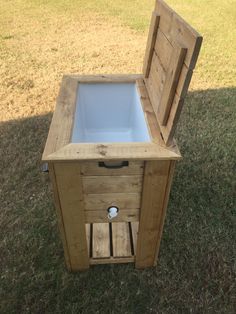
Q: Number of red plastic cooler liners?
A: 0